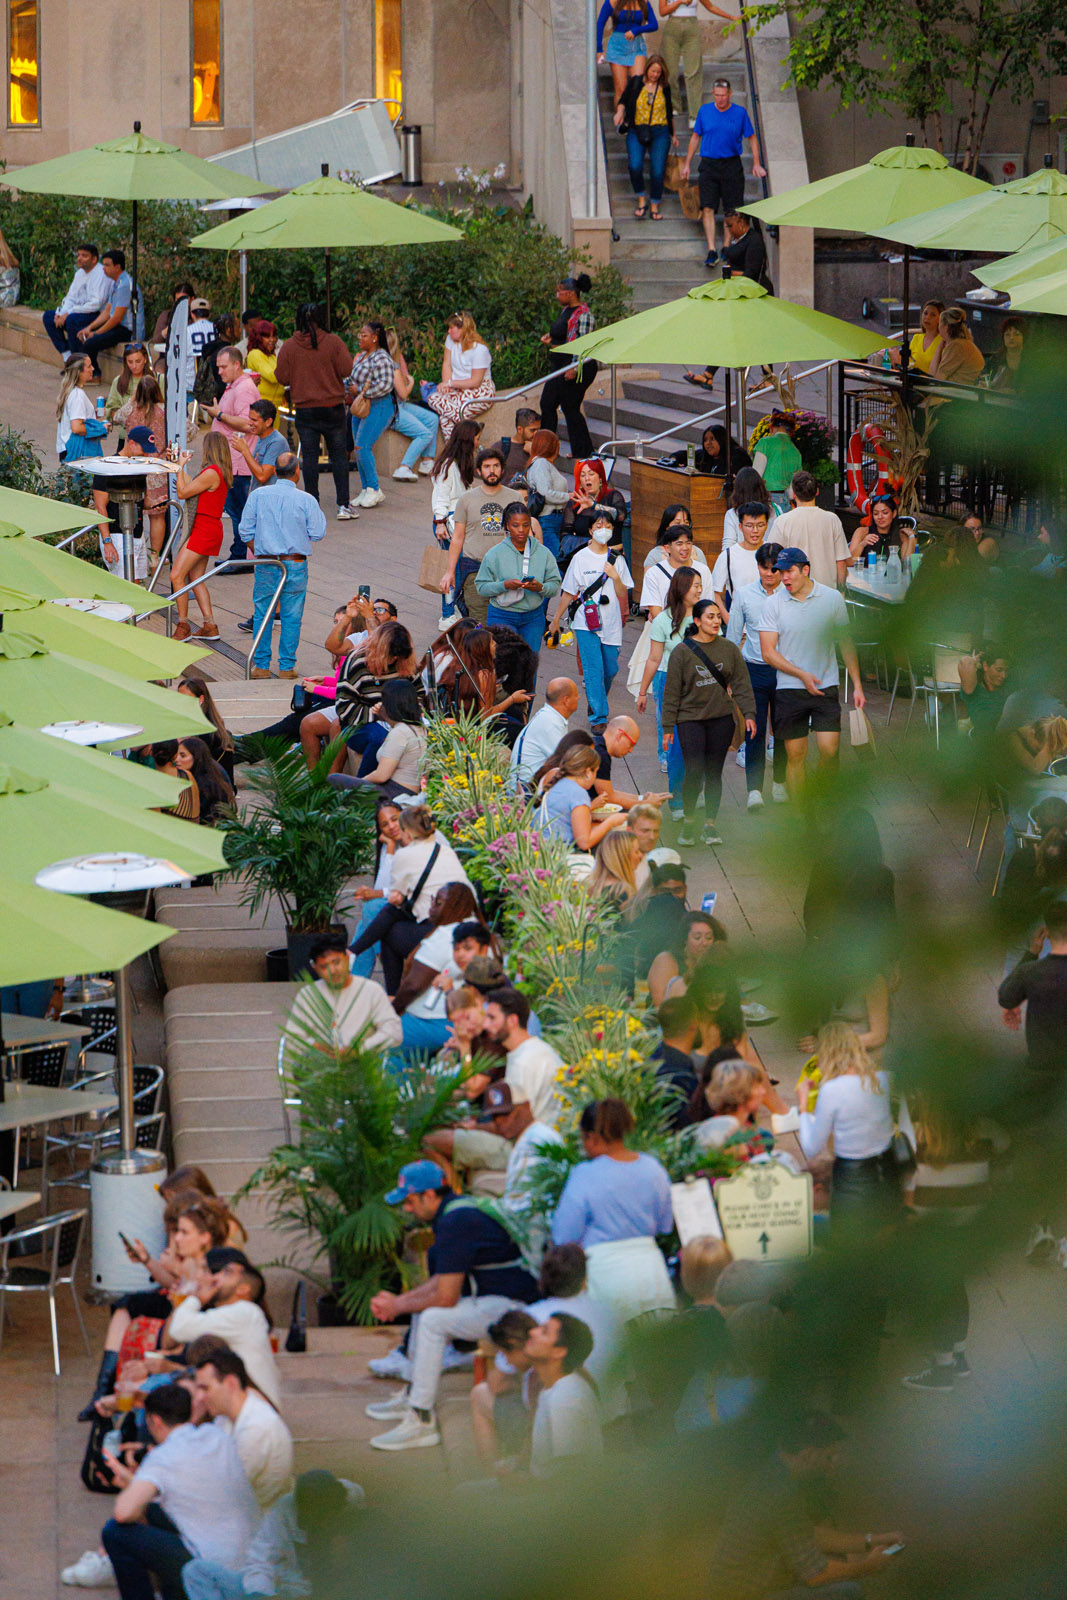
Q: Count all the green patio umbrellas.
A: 14